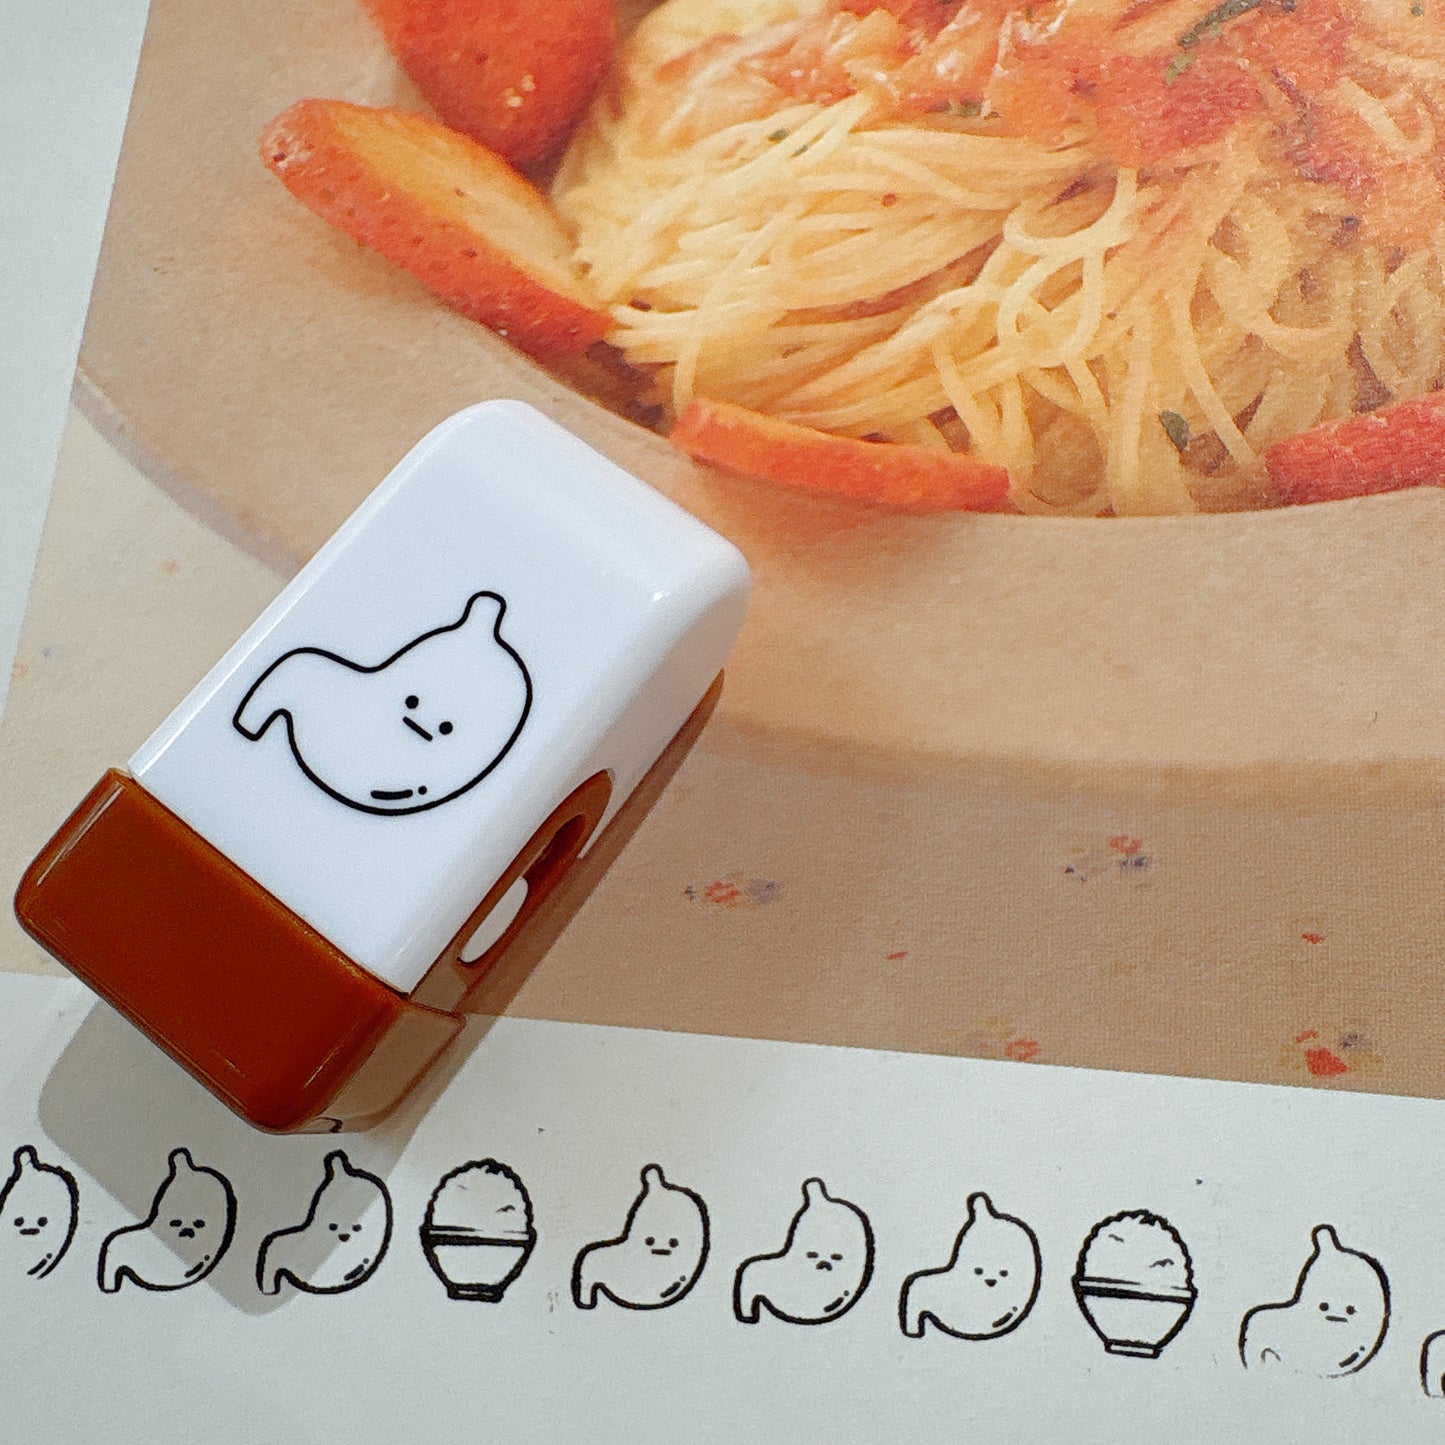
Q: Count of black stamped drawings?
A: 10